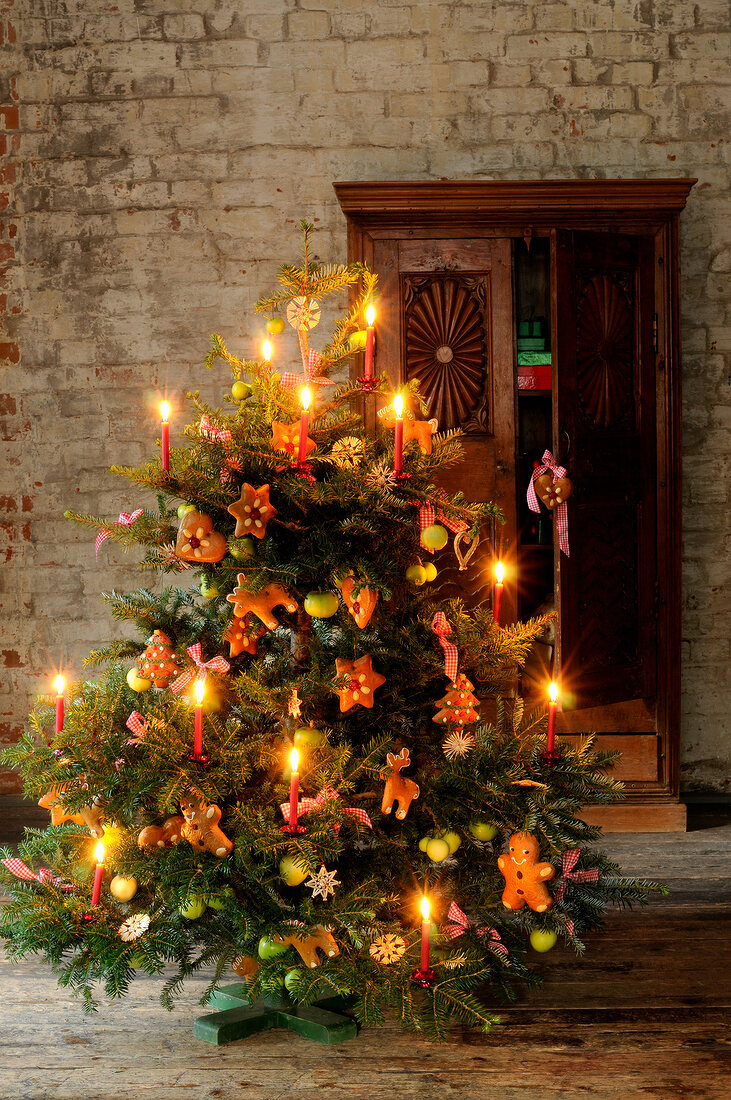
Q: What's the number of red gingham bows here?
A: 12